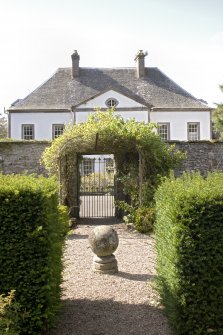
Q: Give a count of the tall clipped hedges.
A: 2